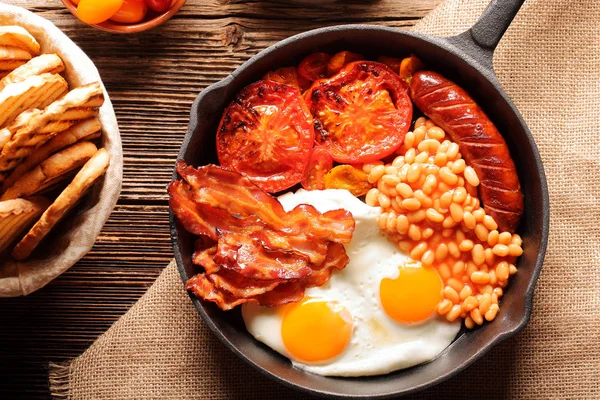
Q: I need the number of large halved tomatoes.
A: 2